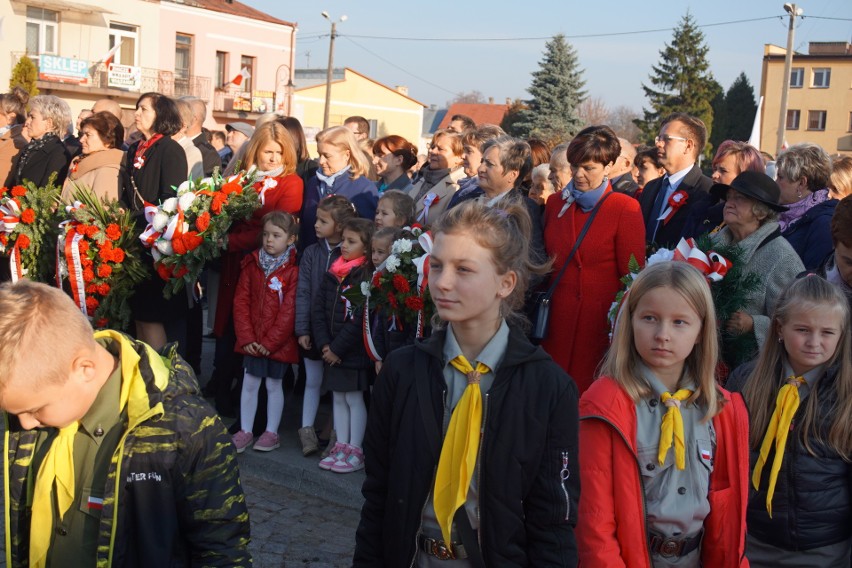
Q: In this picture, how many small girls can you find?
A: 5